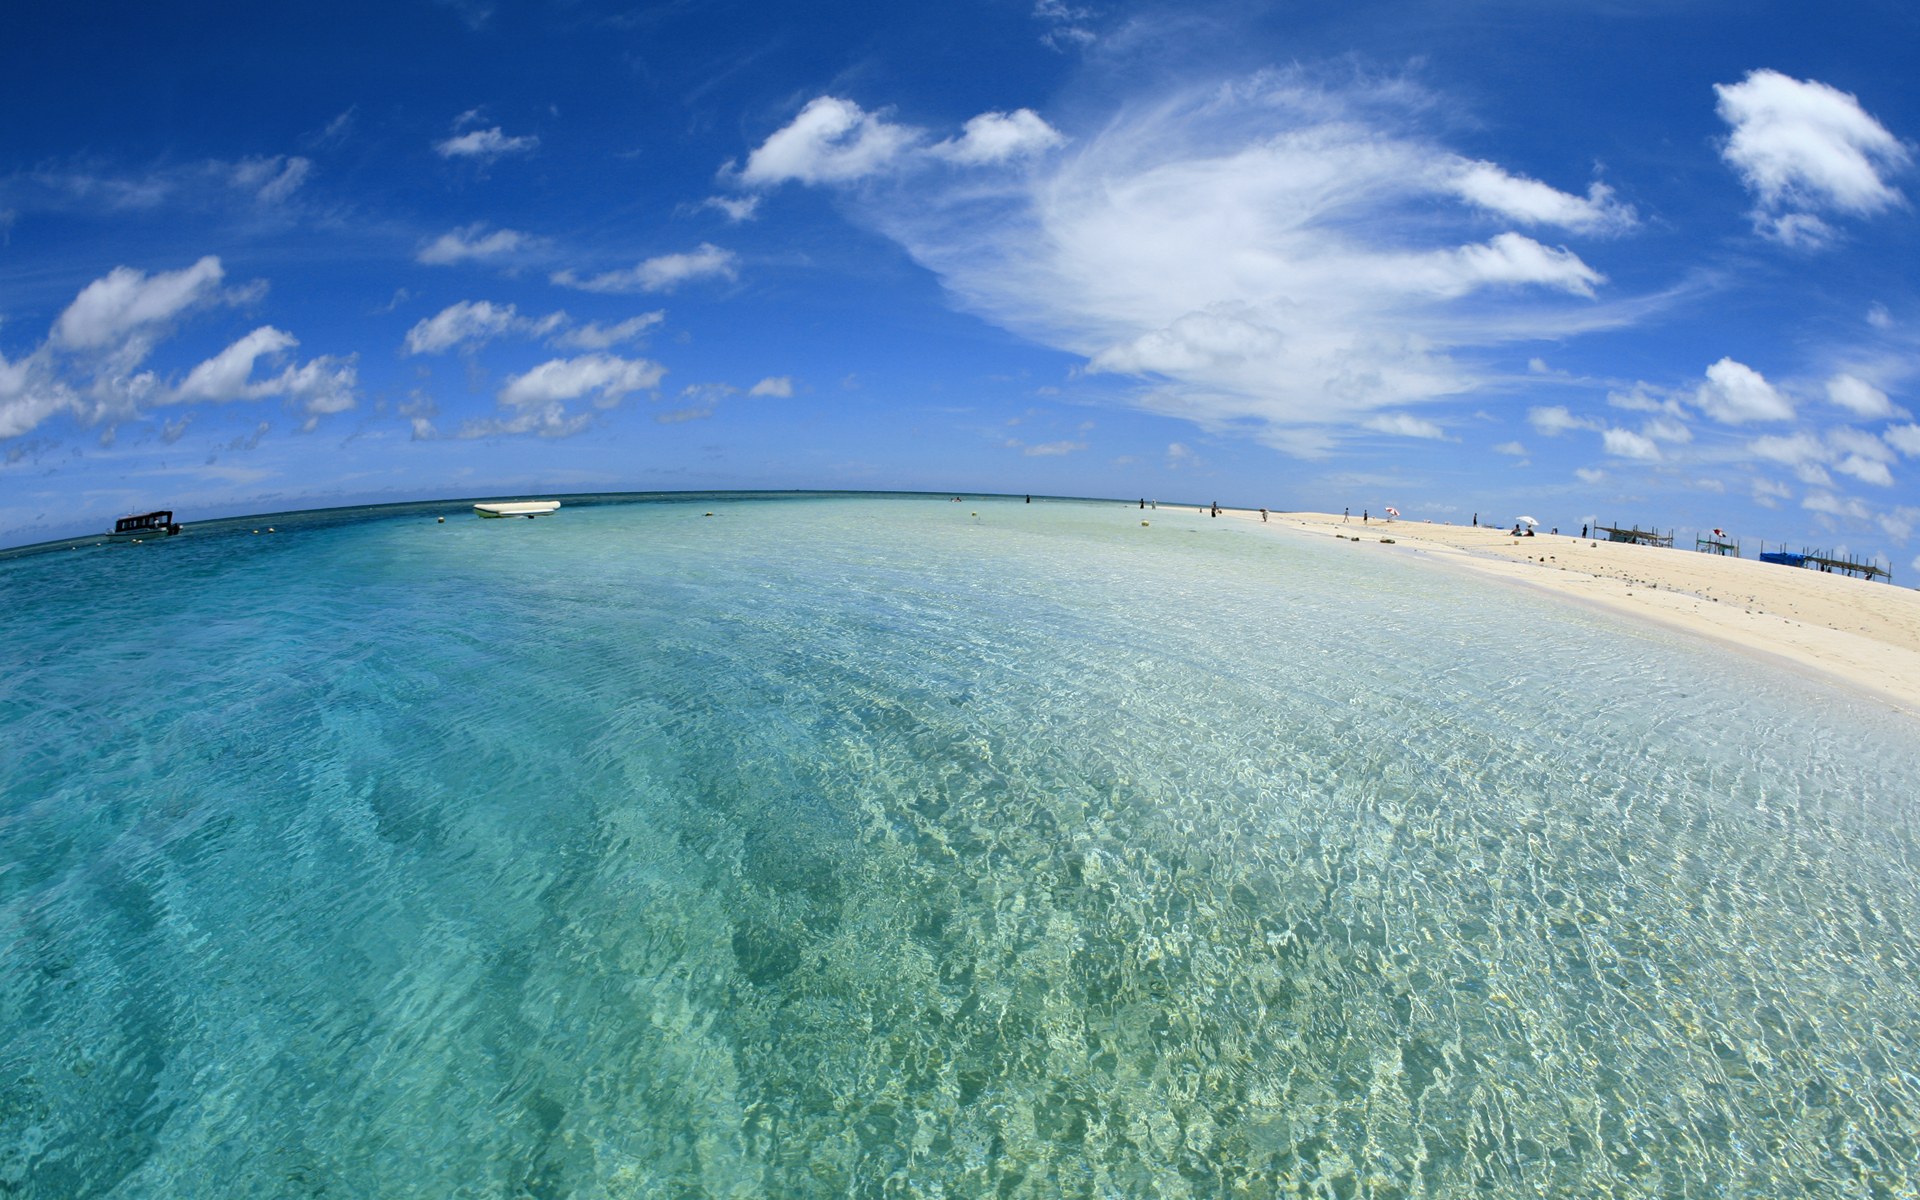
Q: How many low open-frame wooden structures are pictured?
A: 3